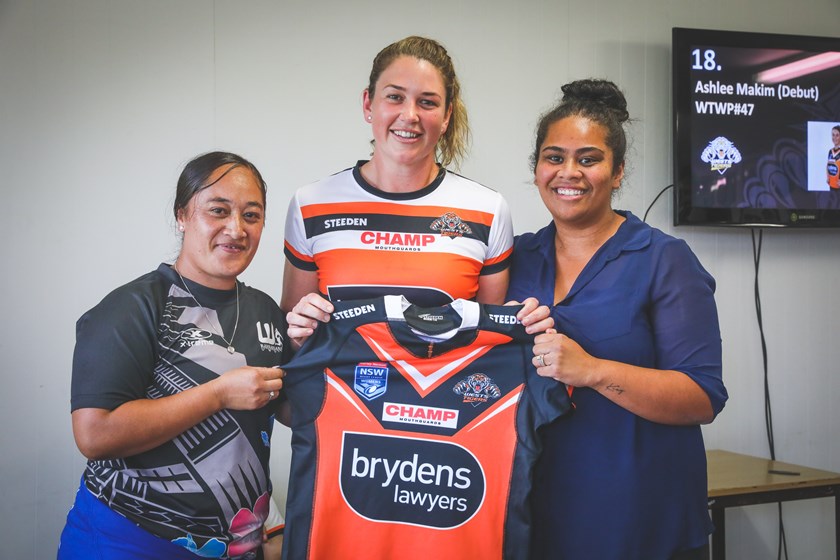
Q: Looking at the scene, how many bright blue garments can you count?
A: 1